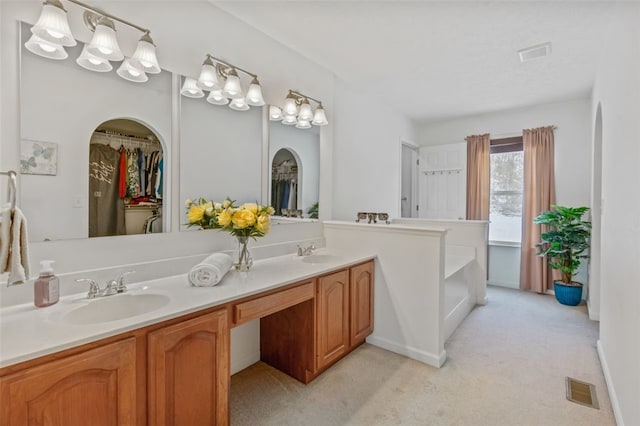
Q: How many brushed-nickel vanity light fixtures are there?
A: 3